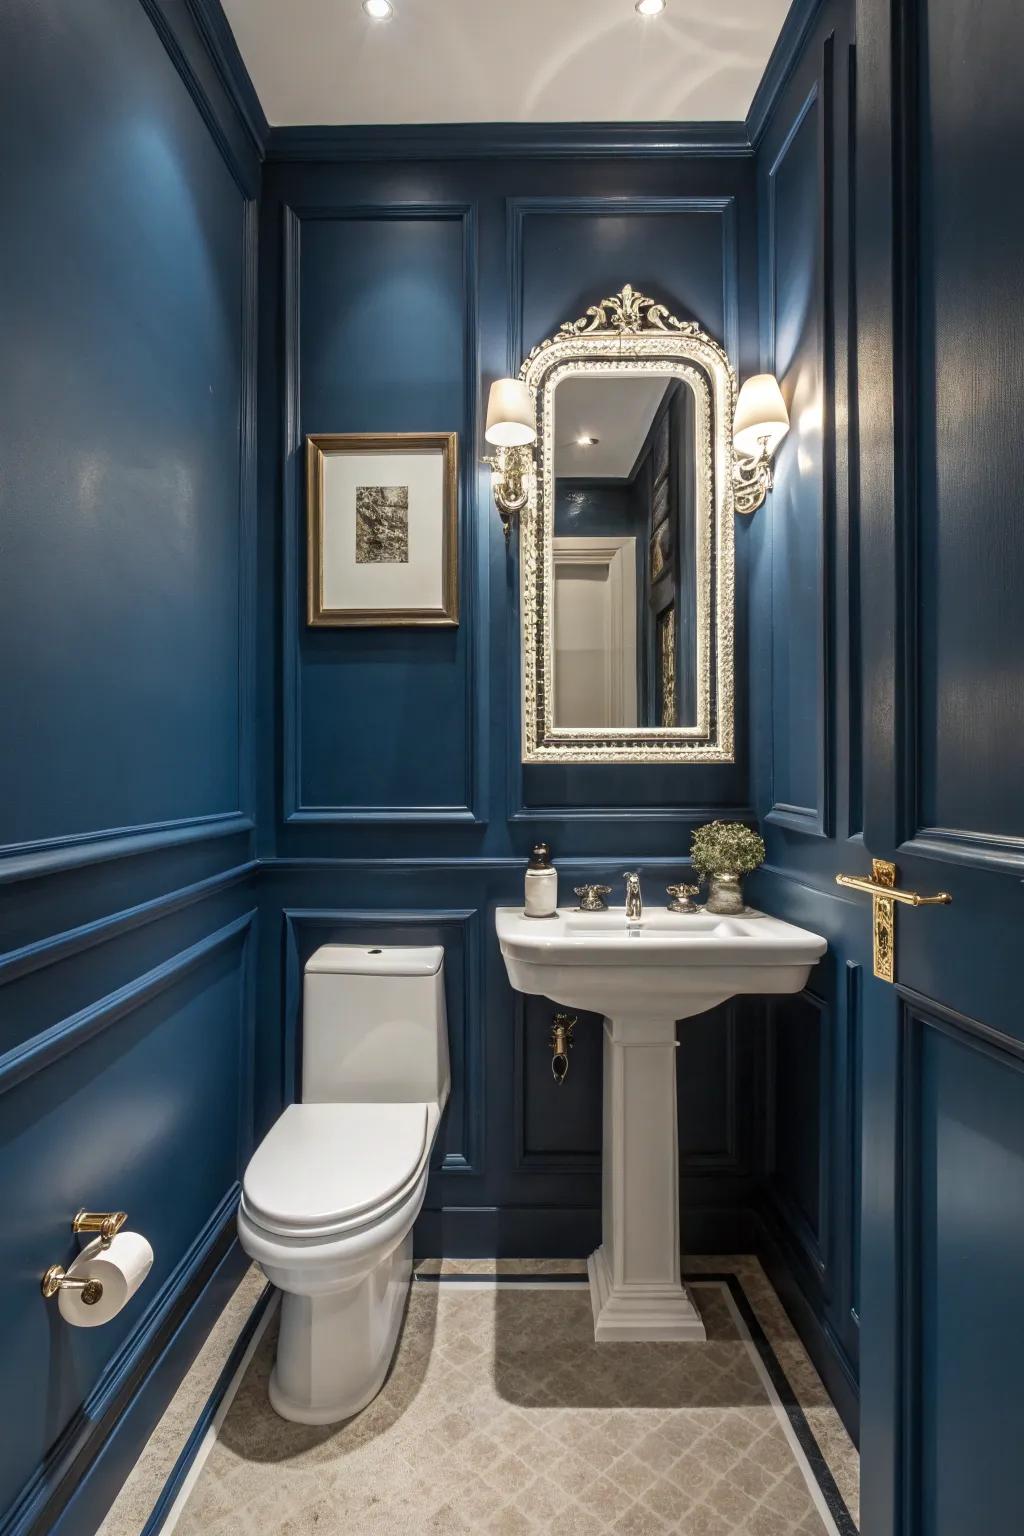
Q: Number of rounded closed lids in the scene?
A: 1